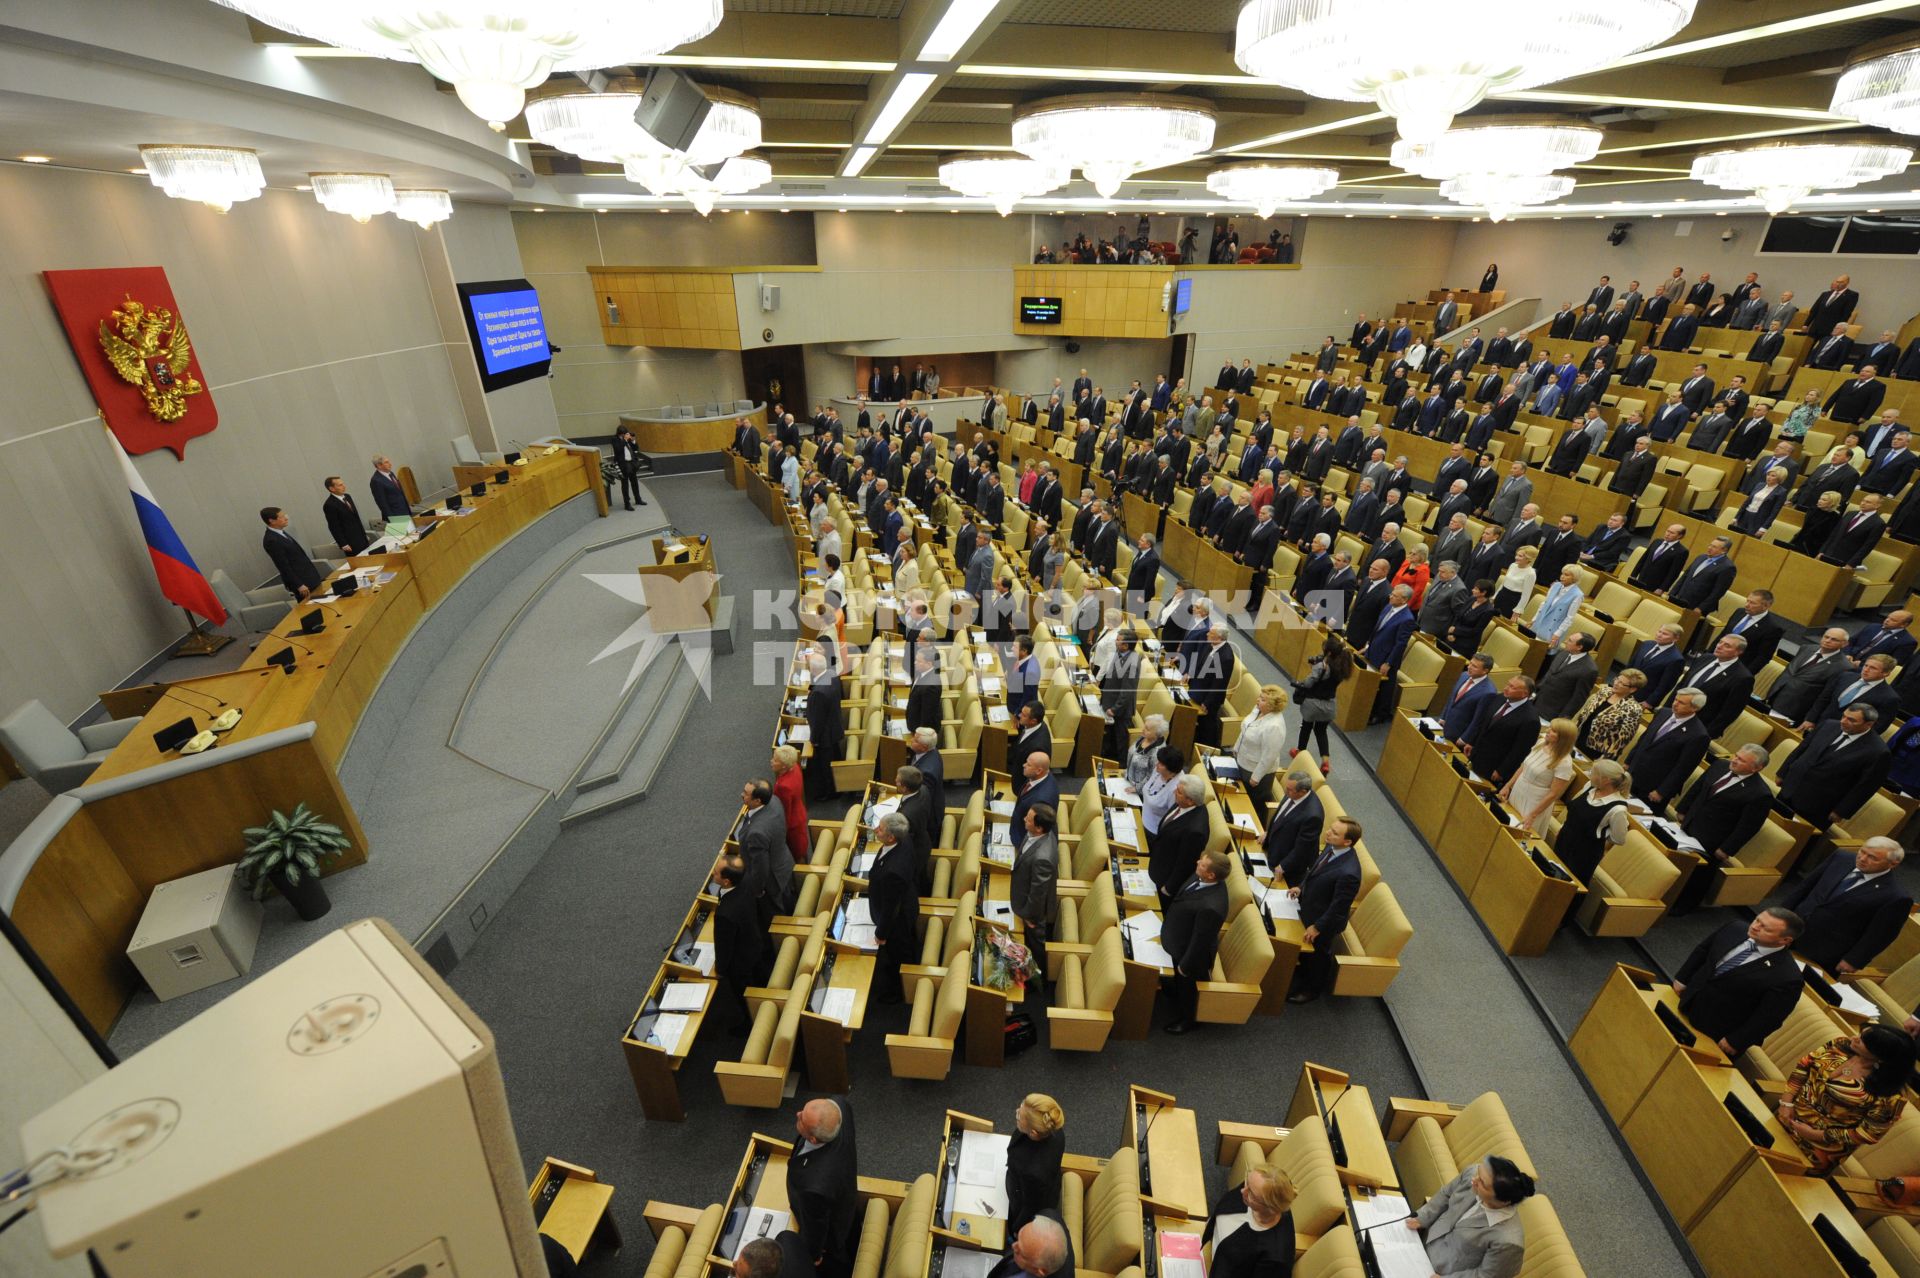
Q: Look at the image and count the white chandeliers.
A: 14